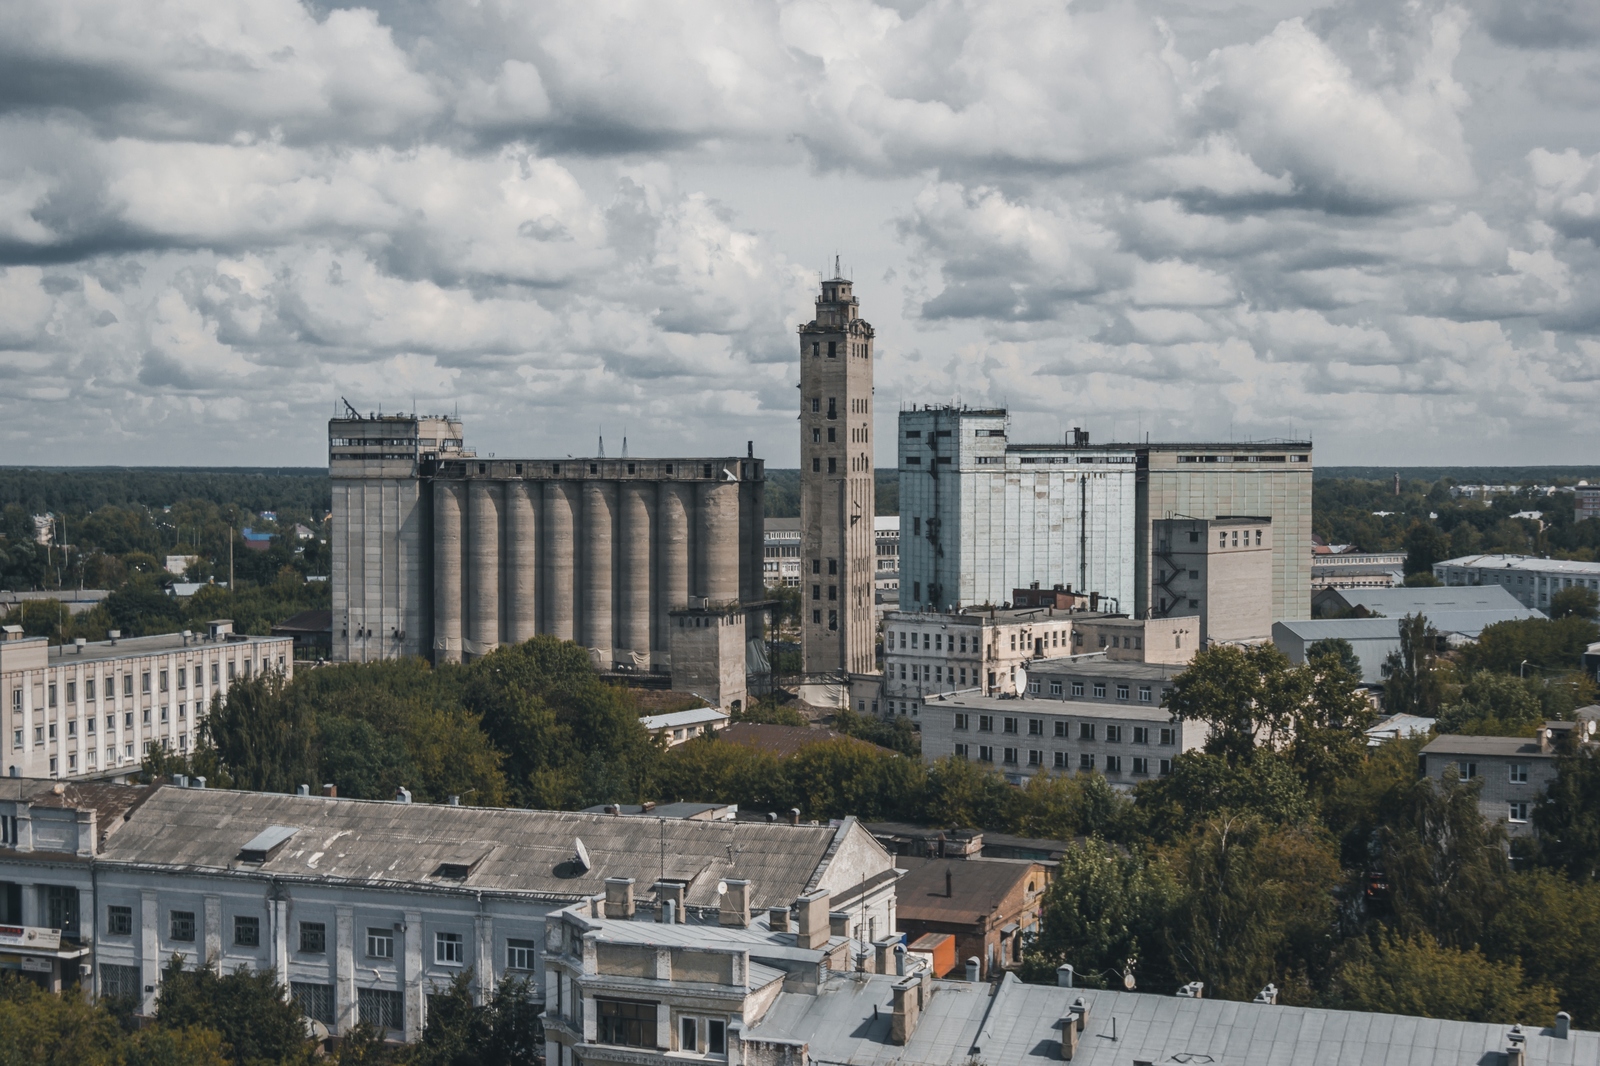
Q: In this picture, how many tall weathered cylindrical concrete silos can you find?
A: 8